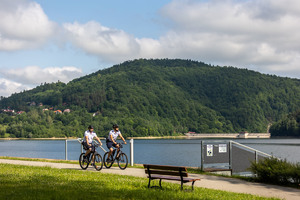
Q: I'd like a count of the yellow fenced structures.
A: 0